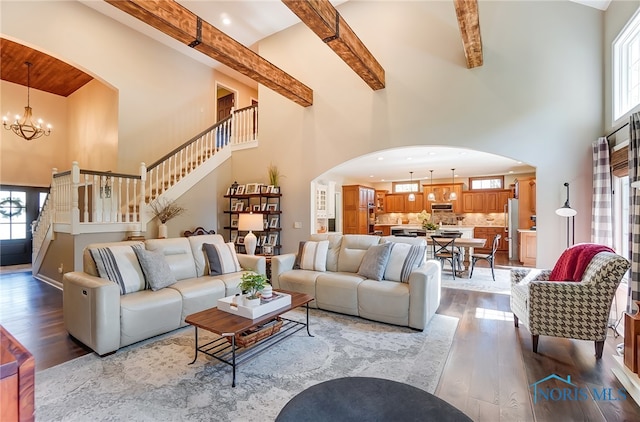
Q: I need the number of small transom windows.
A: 2